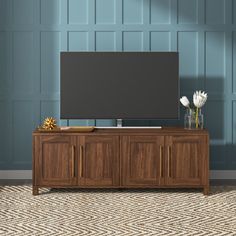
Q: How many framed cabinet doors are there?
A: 4